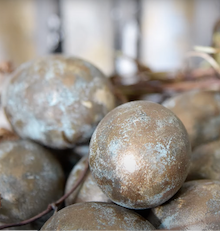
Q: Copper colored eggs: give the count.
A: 8